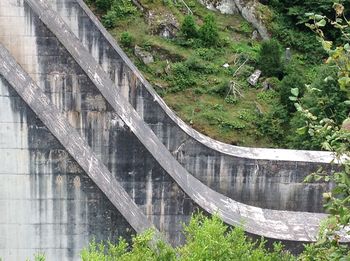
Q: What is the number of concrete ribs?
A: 3